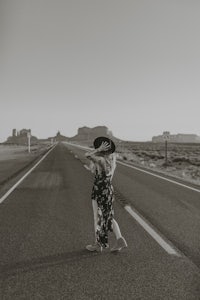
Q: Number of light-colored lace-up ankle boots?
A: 2